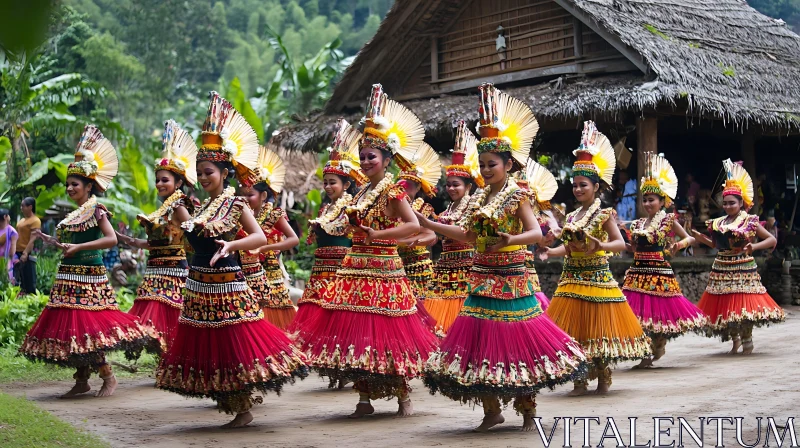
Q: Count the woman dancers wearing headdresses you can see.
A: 13